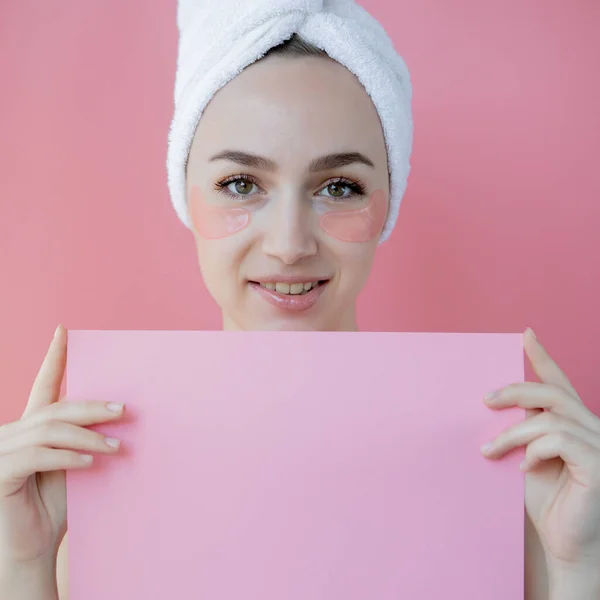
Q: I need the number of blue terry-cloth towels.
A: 0